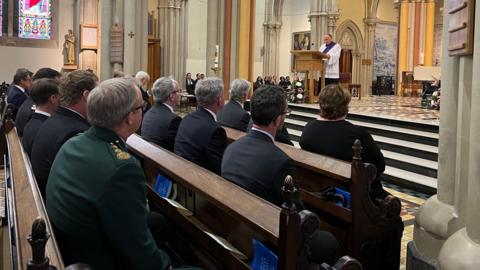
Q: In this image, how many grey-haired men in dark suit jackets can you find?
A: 3